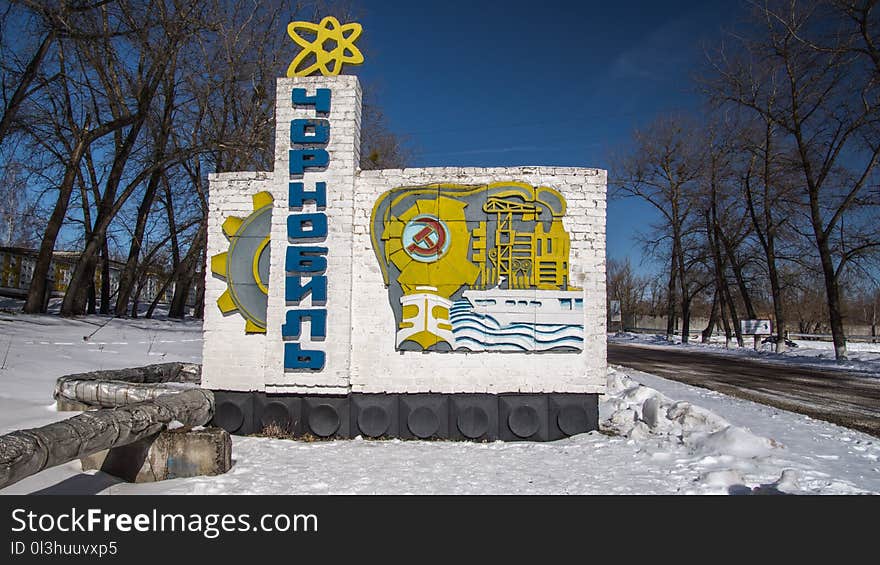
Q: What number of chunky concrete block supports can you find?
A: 2